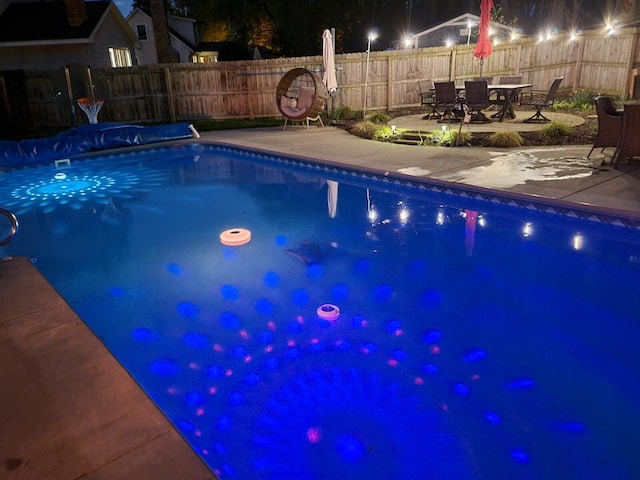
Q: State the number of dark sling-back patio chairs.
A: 6